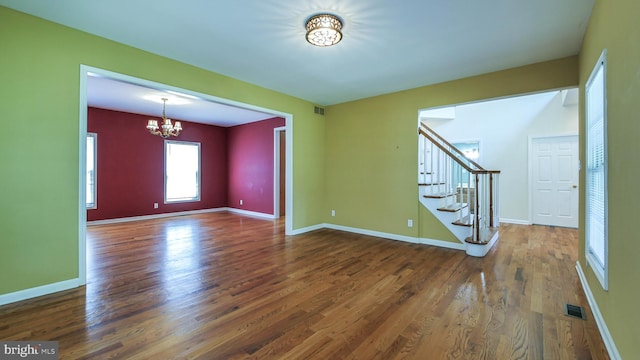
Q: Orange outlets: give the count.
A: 0